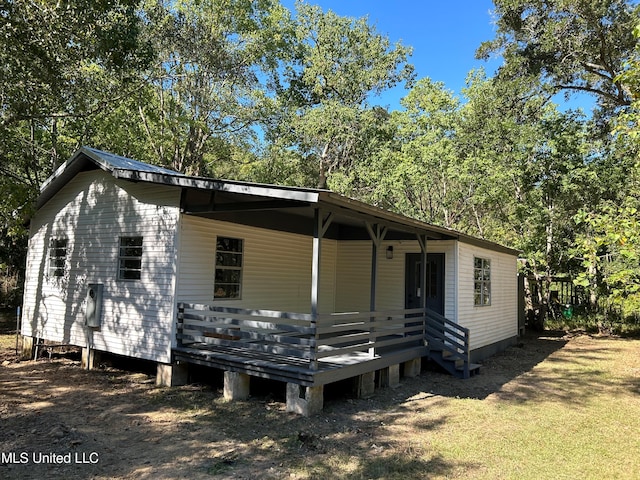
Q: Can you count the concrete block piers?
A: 8